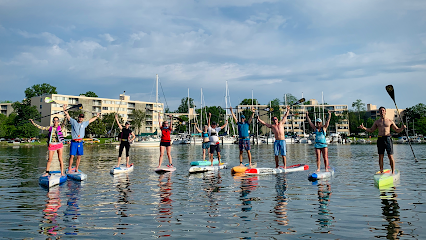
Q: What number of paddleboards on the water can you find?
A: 10